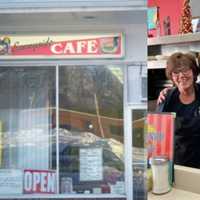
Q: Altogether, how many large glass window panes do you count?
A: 2